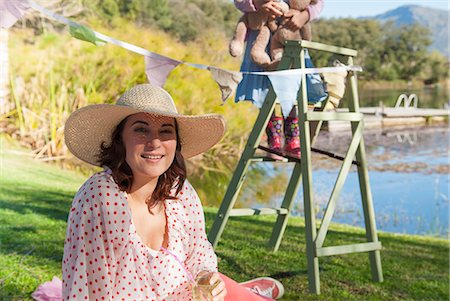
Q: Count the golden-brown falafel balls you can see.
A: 0